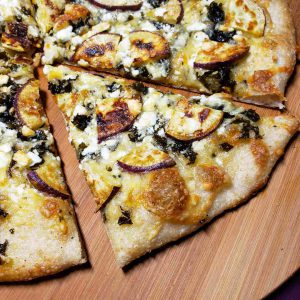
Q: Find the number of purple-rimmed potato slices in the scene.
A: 12